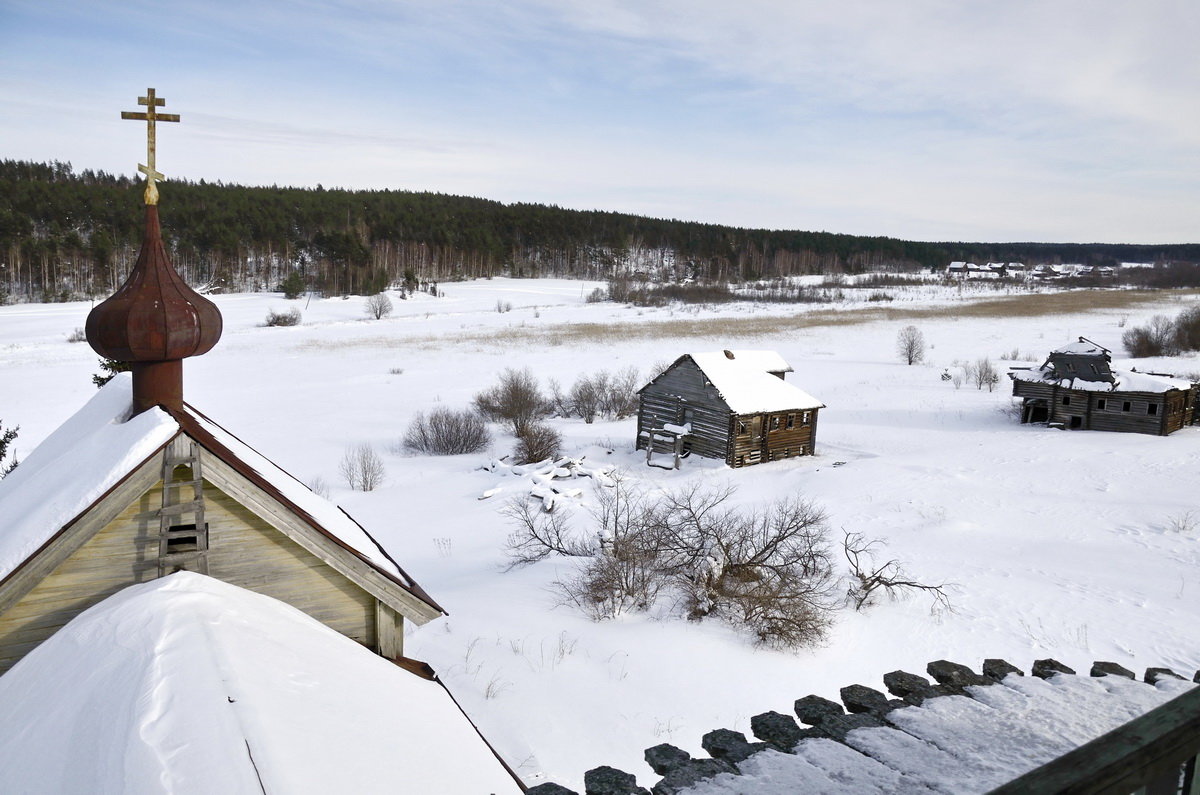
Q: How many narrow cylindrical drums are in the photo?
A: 1